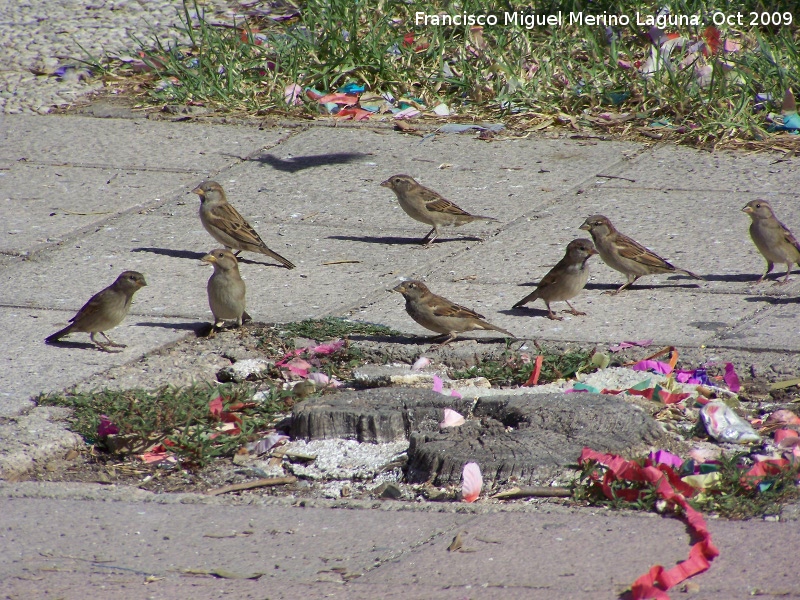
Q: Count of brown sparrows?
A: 8